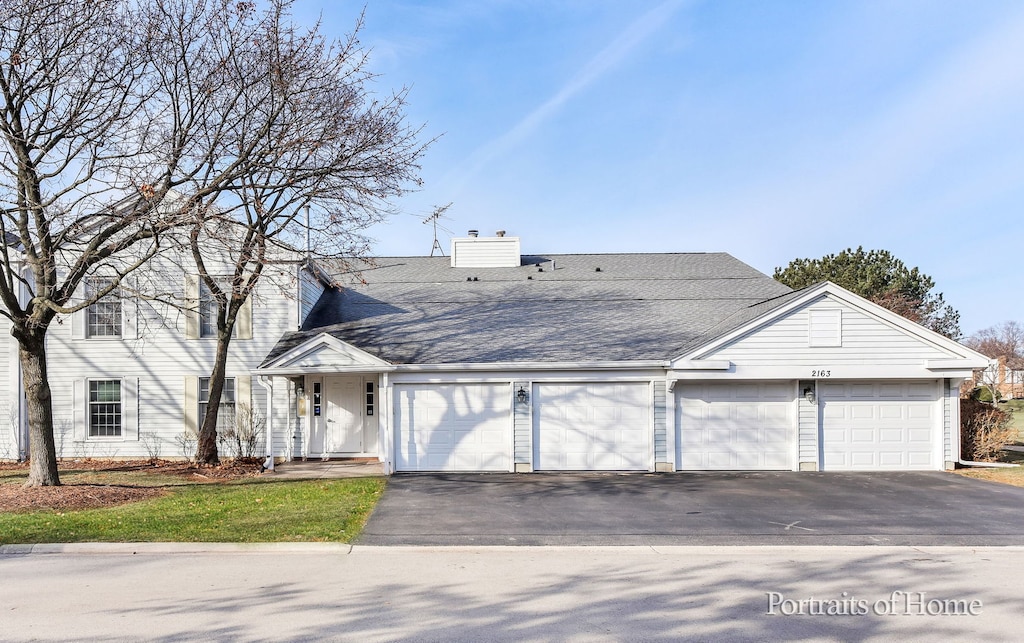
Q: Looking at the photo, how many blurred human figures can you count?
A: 0